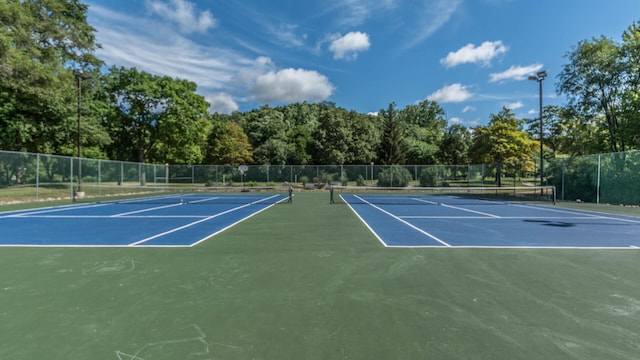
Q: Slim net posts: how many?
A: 4